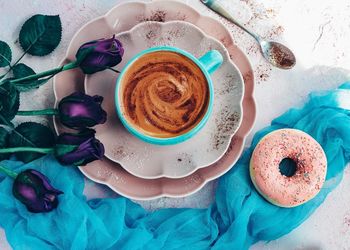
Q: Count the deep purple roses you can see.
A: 4